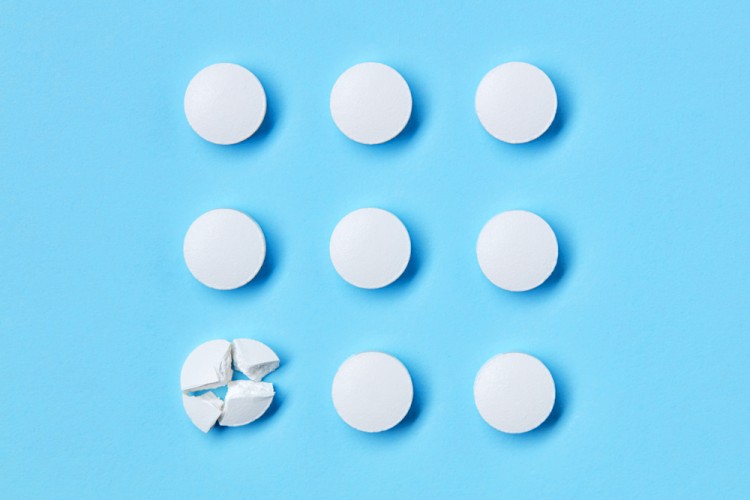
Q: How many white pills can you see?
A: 9